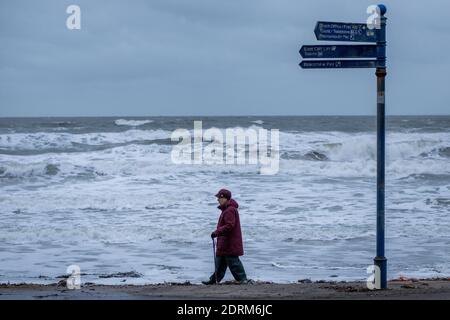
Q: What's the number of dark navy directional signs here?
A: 3